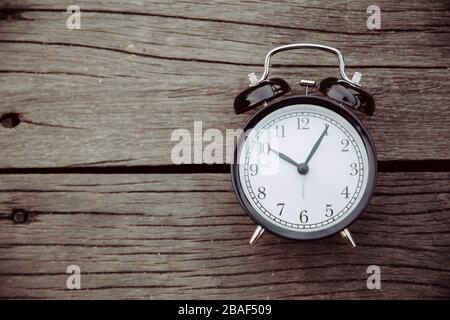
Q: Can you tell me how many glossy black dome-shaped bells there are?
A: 2